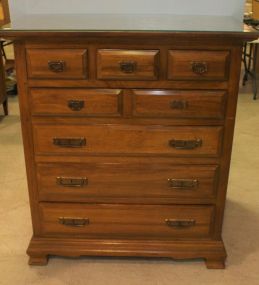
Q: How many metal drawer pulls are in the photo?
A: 11